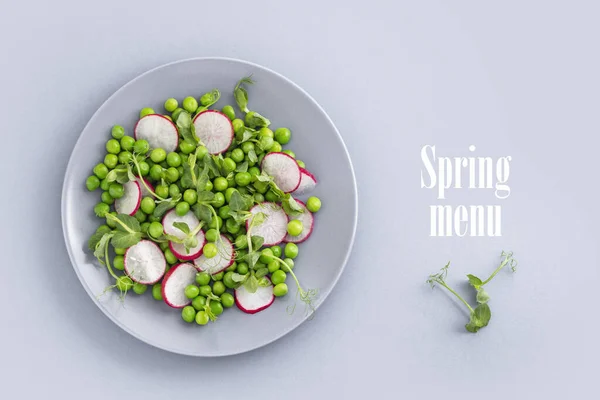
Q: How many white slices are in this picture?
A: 14